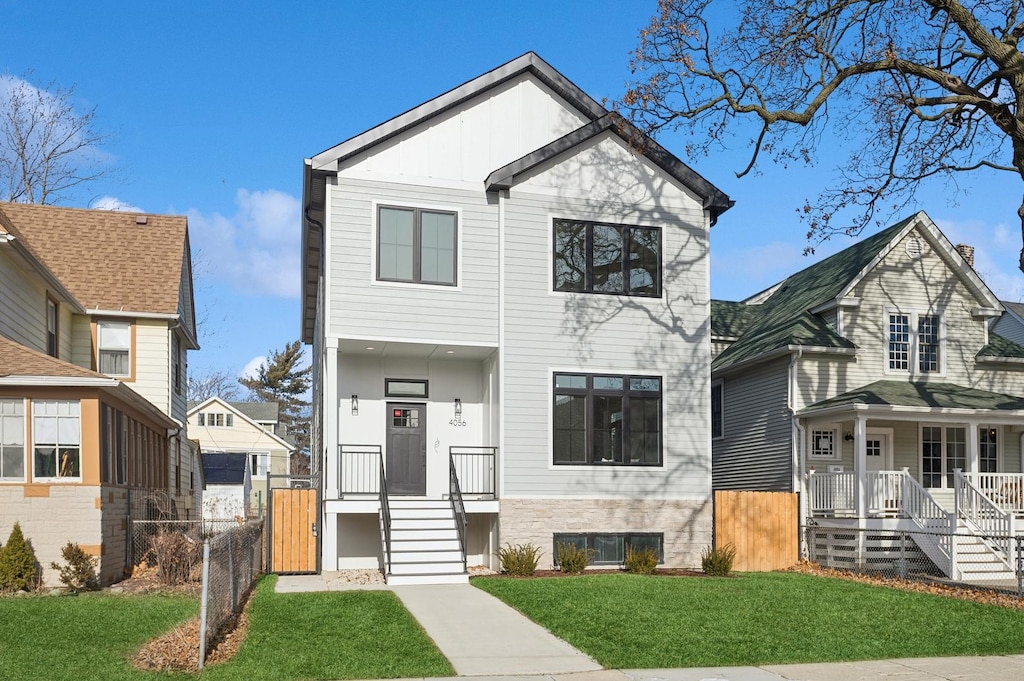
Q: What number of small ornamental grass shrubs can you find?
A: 4